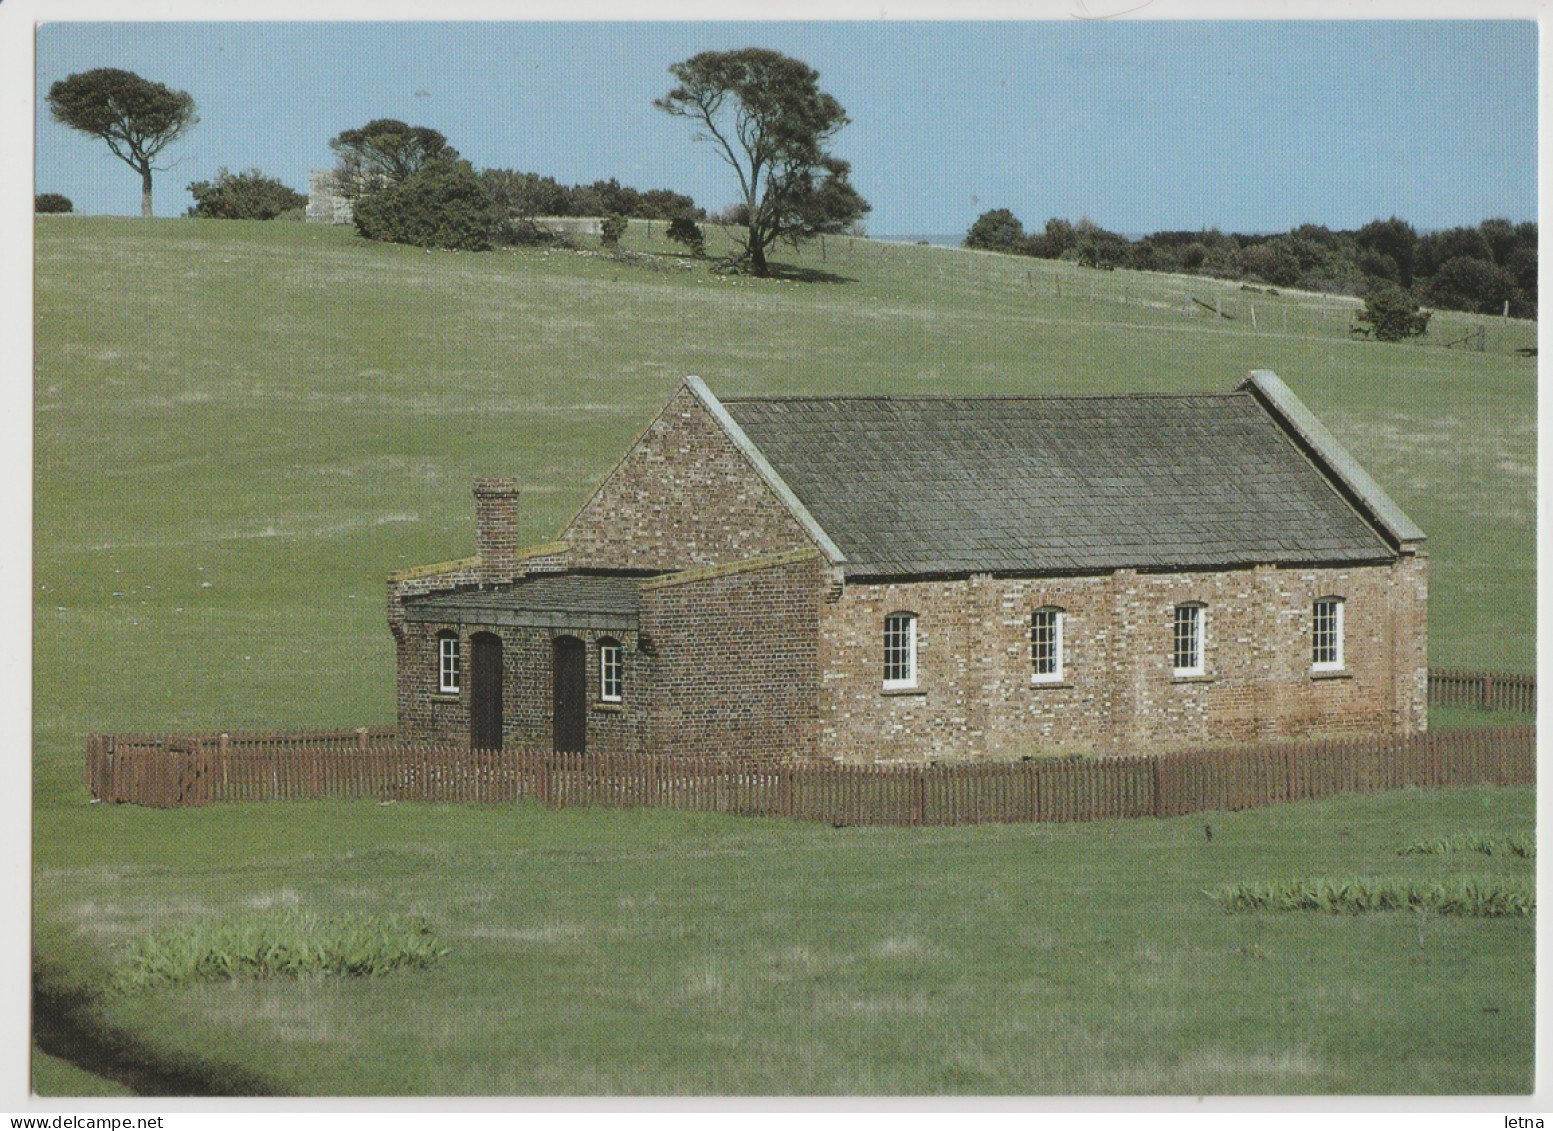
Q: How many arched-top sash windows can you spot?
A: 6